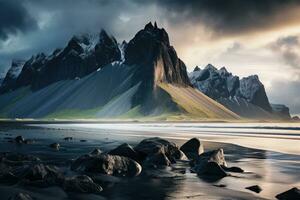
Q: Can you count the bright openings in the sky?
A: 1